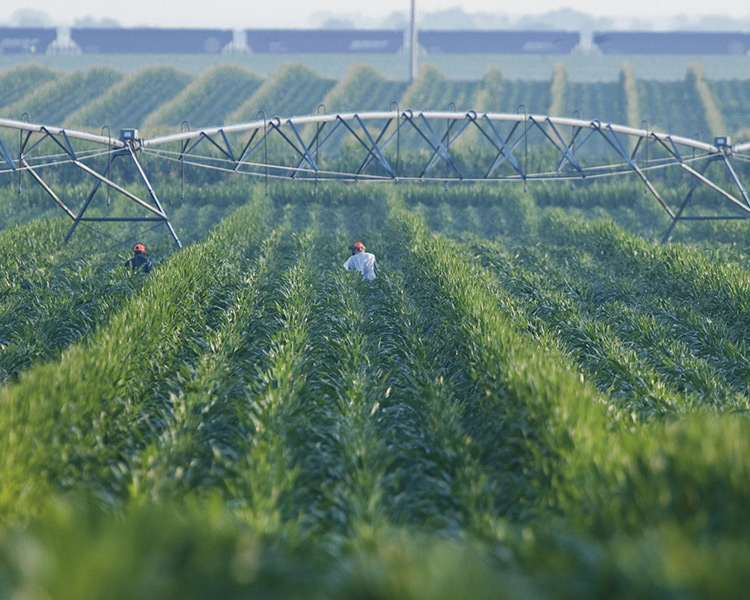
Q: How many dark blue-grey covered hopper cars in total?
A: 5